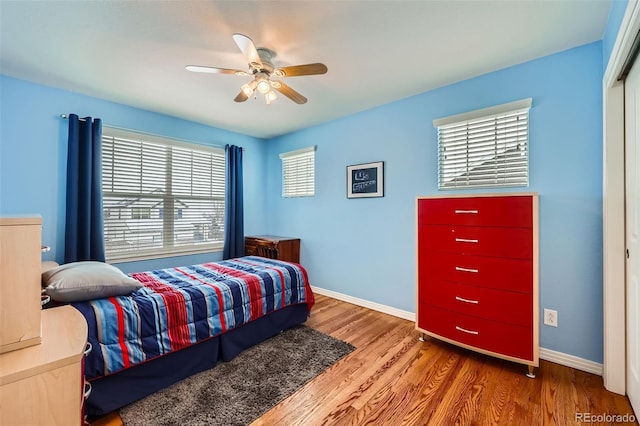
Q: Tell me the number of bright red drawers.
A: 5